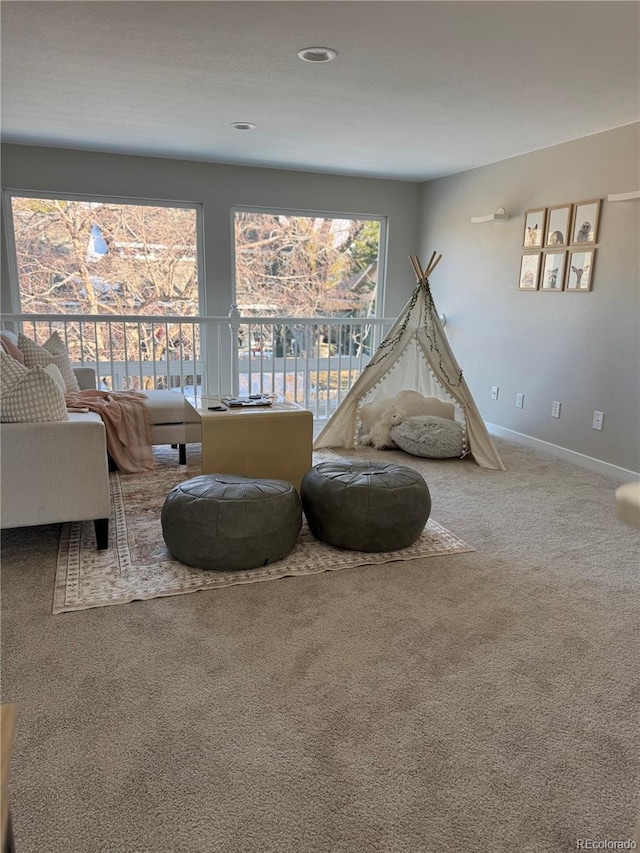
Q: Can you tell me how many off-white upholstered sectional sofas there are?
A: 1